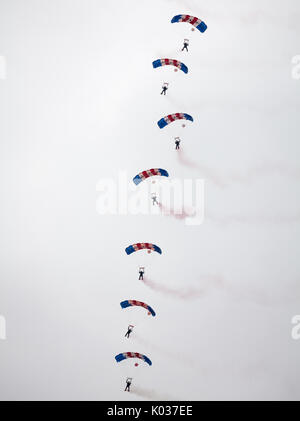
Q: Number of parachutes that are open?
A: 7